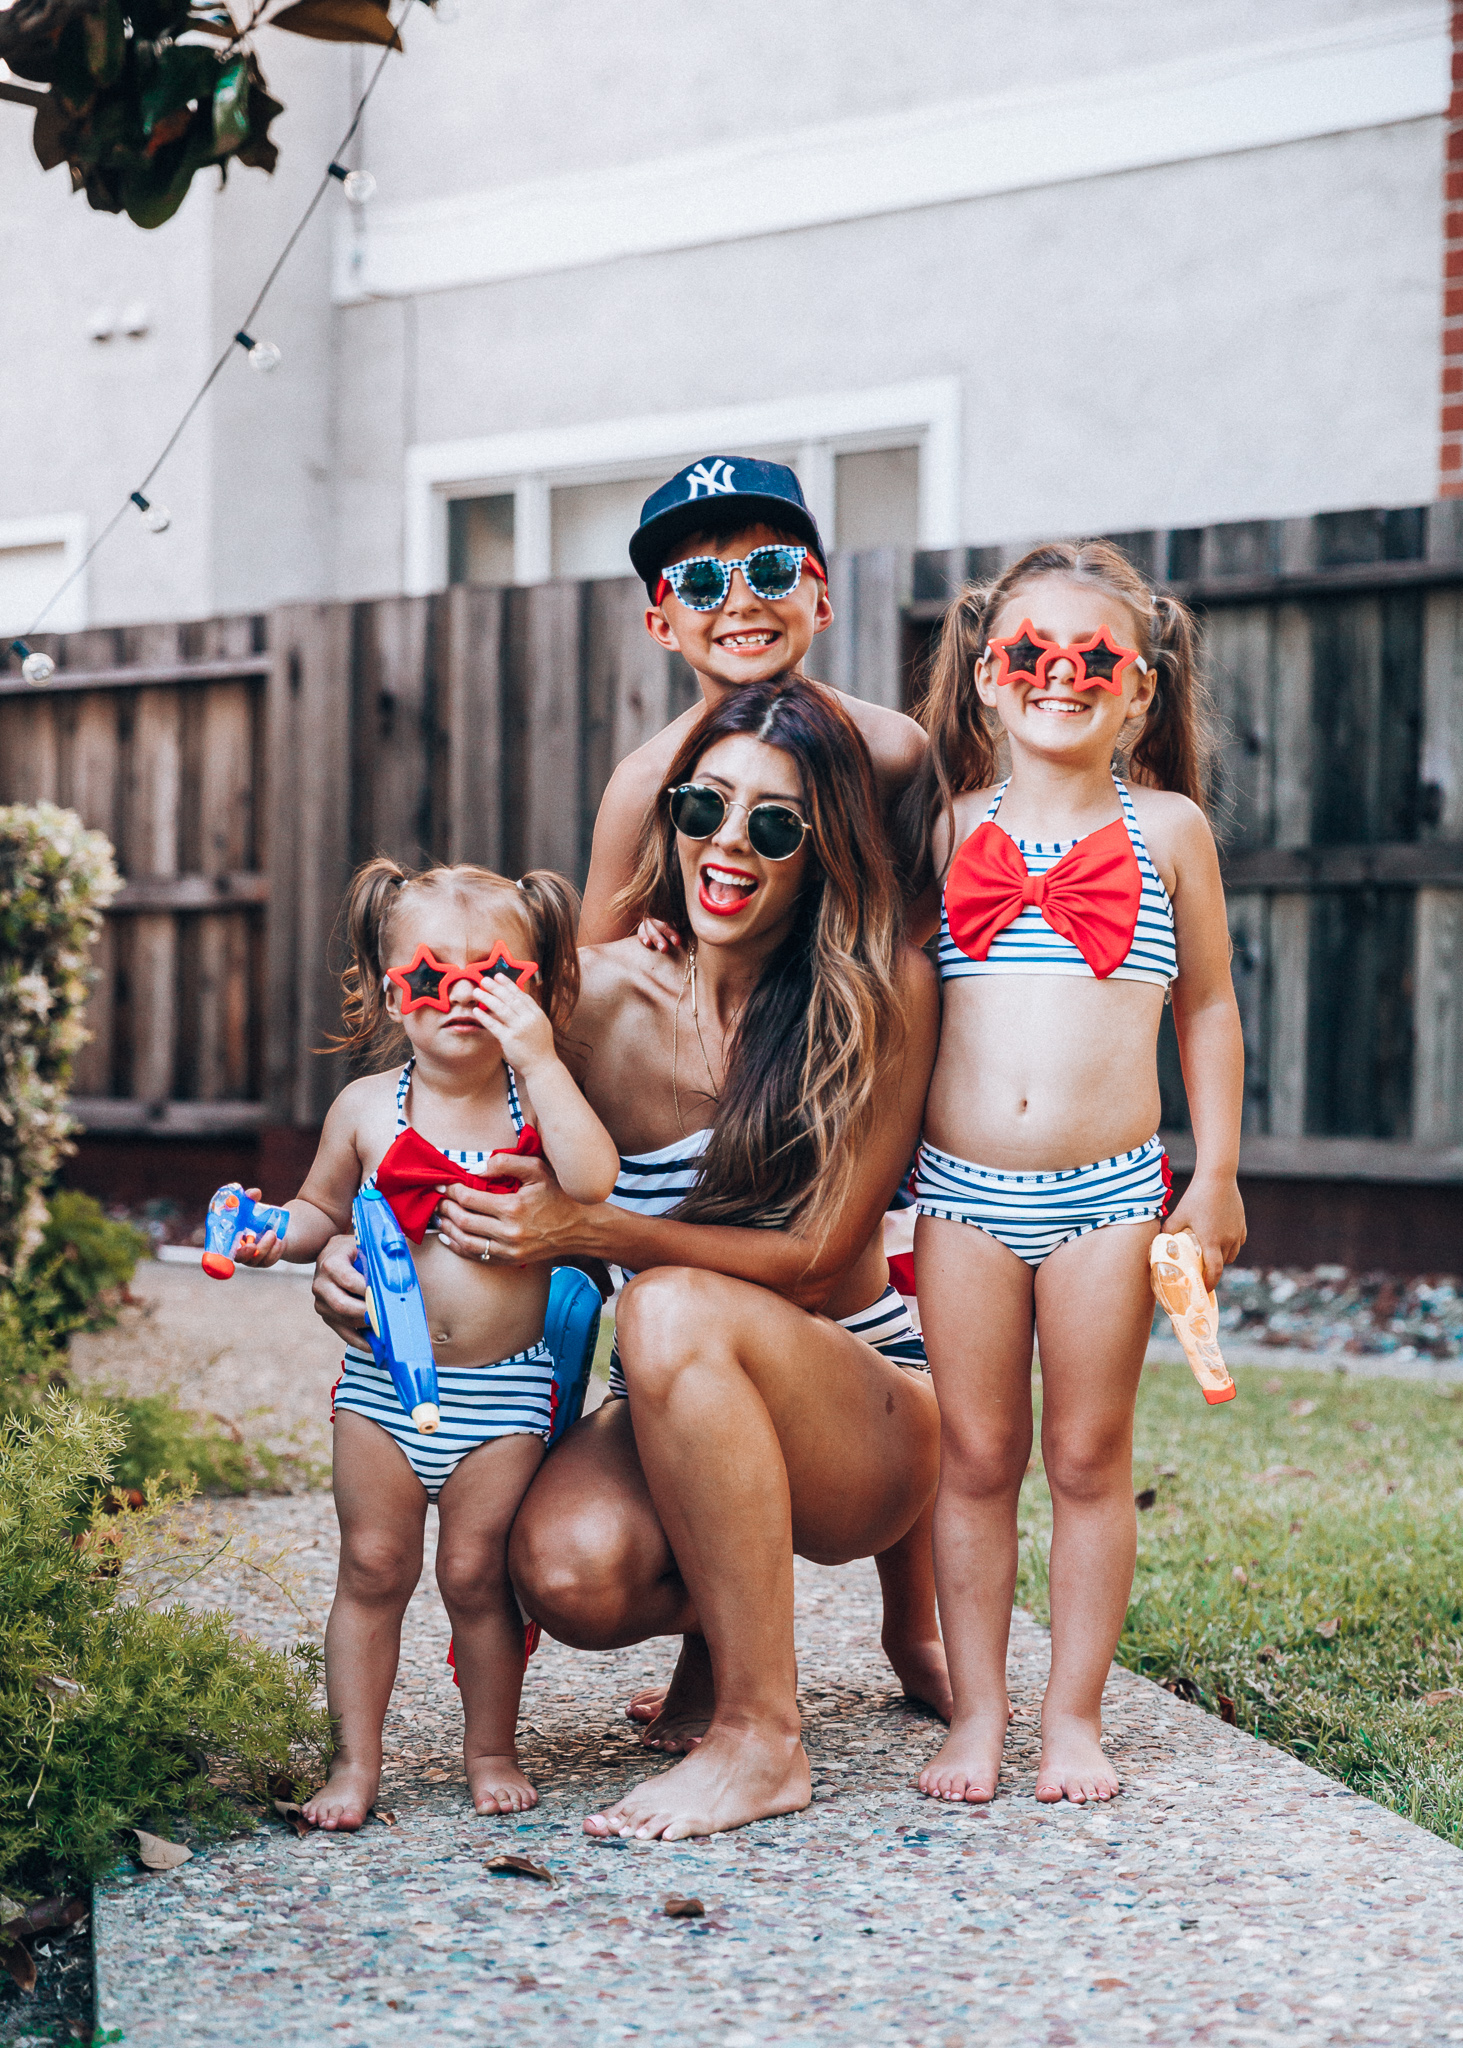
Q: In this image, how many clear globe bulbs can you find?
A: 4